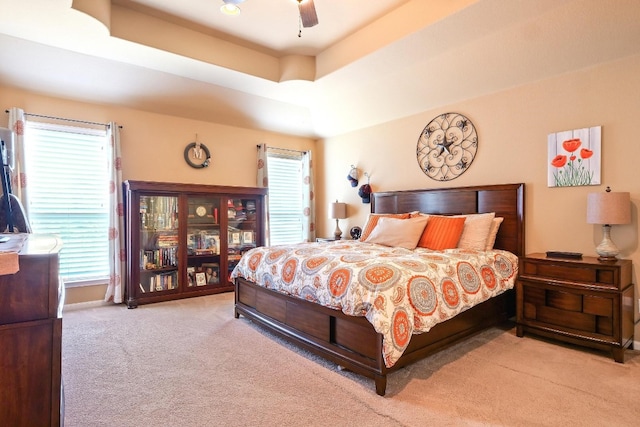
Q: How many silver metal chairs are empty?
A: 0